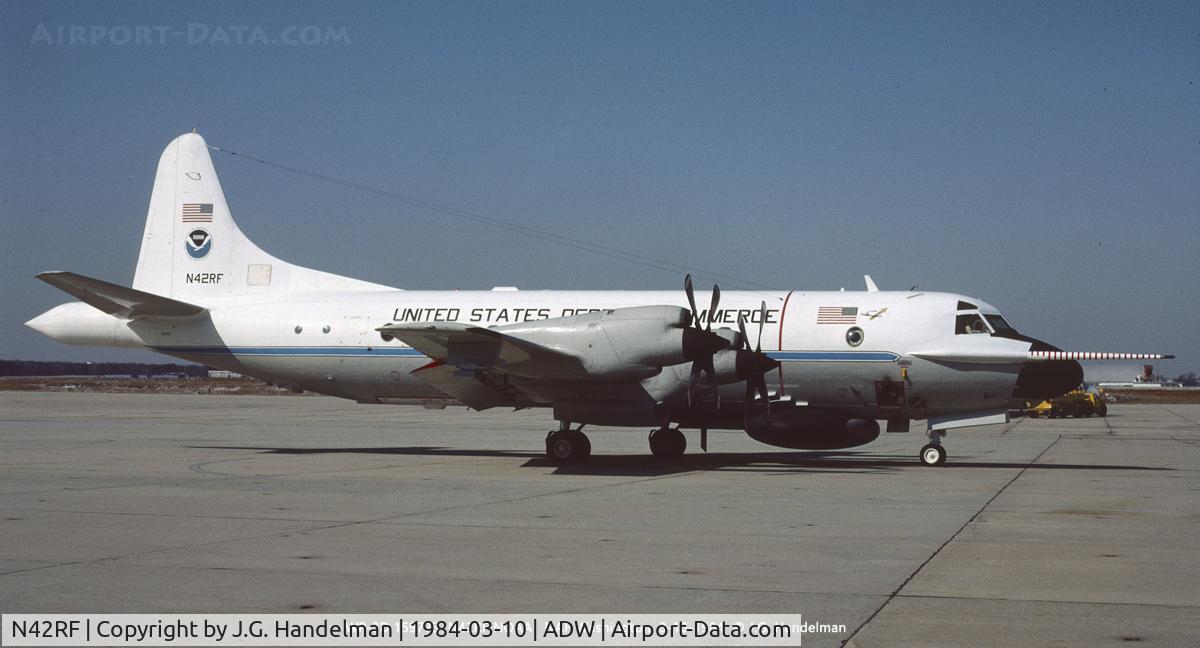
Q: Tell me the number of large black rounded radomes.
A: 2